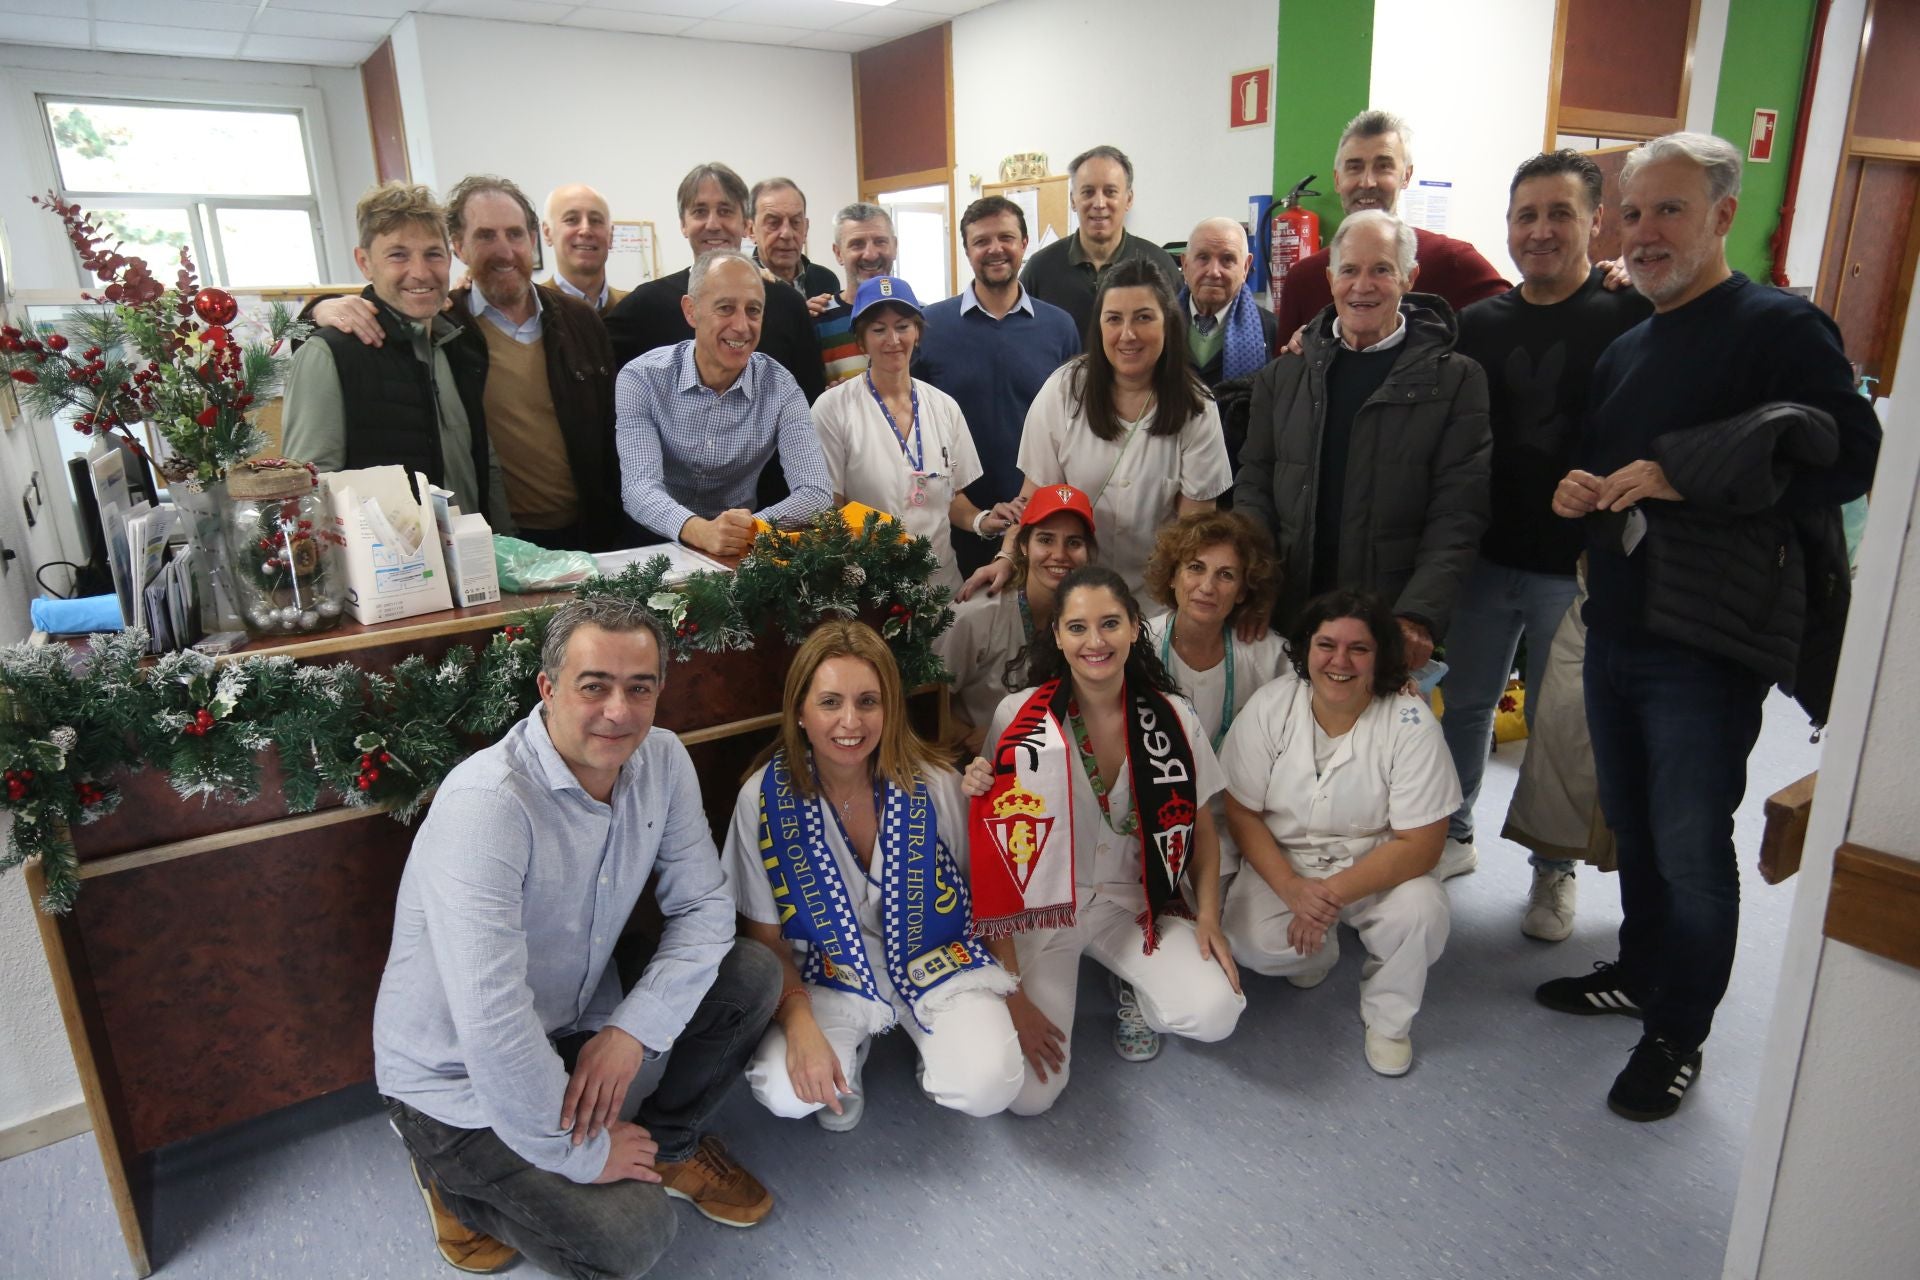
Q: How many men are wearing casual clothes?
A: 15